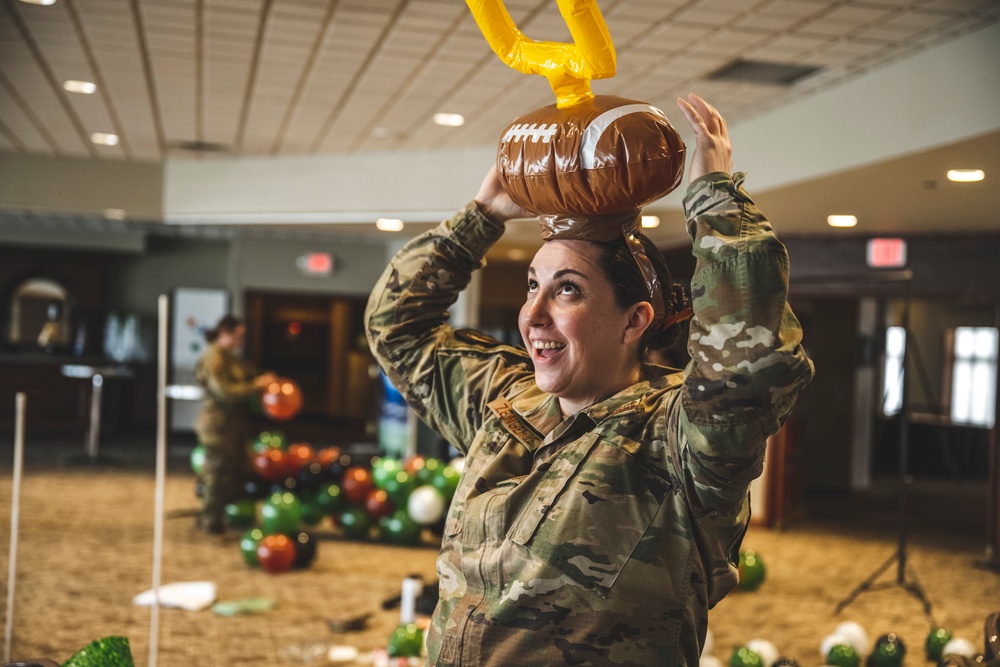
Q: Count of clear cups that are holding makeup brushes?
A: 0